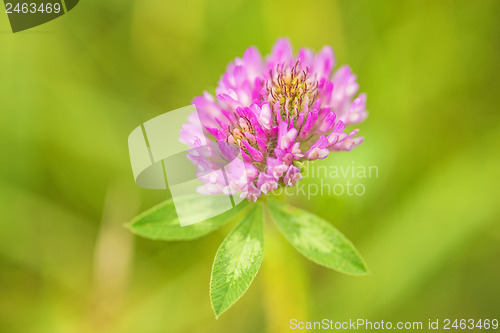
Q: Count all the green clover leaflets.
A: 3